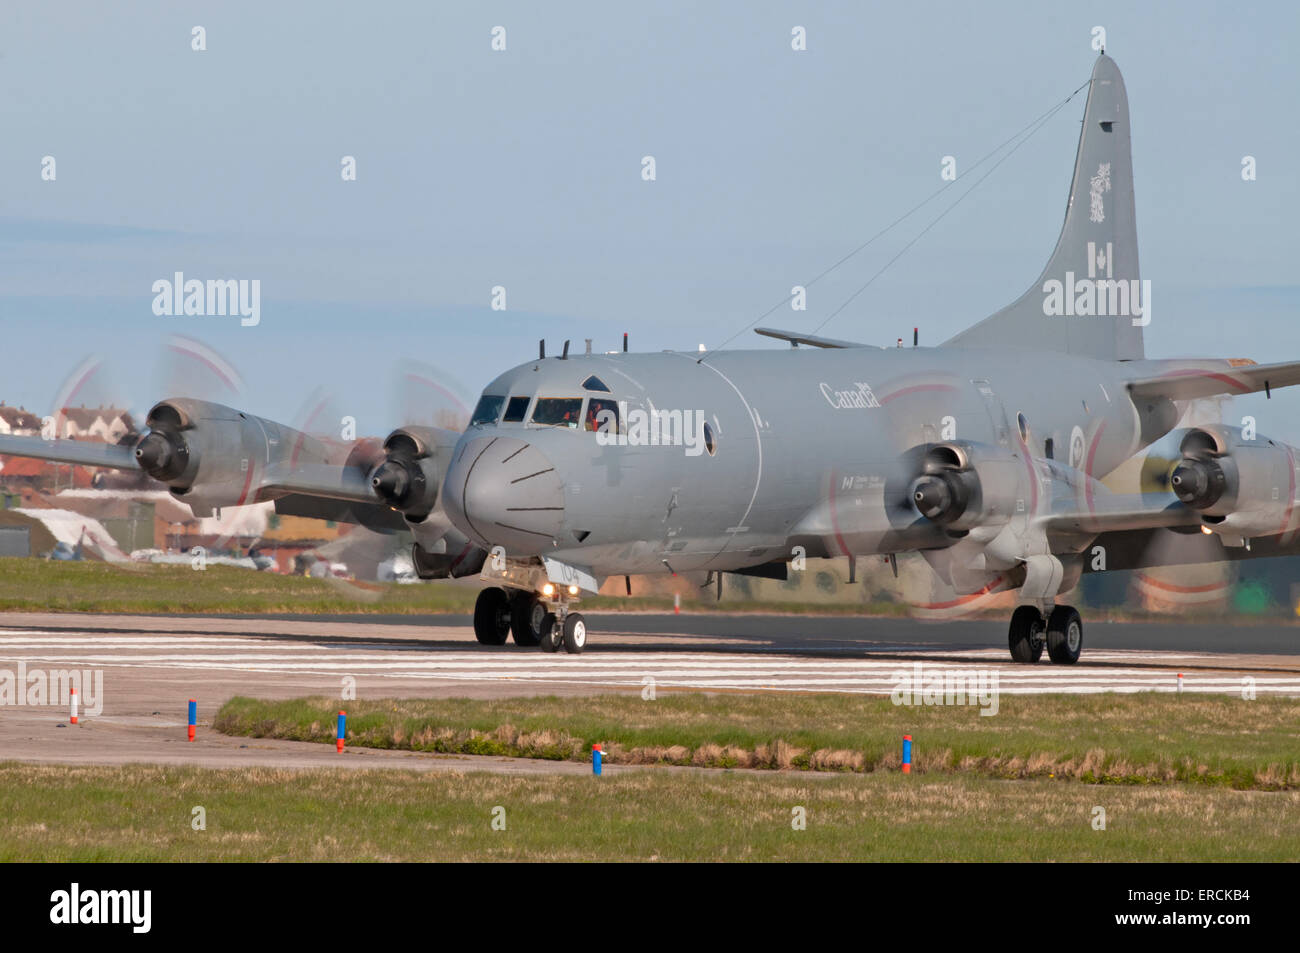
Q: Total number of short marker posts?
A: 7